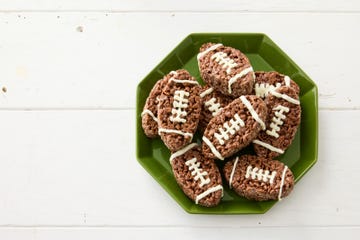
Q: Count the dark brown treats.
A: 9